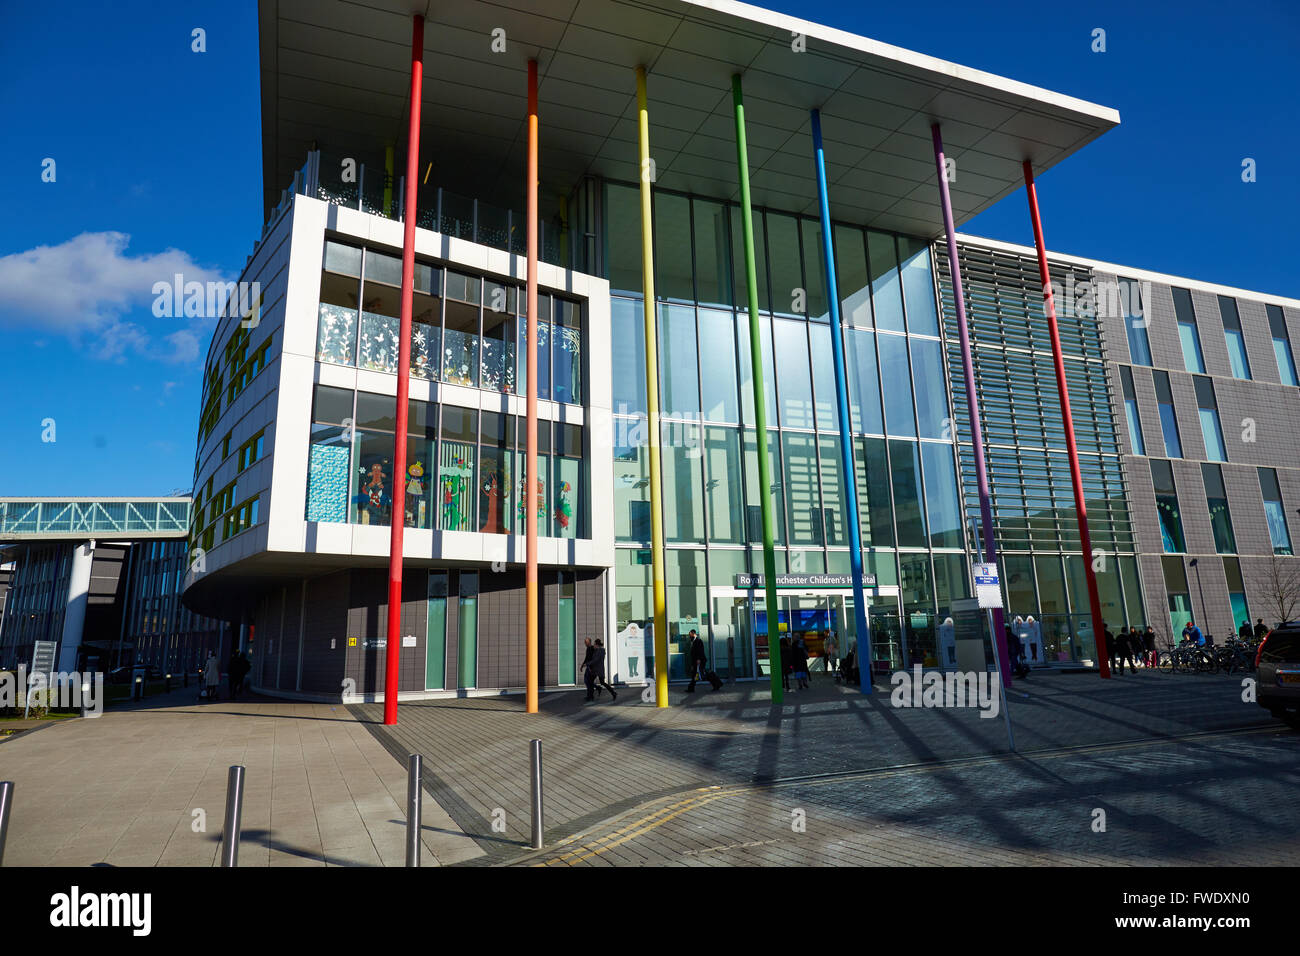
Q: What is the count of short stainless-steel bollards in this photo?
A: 4